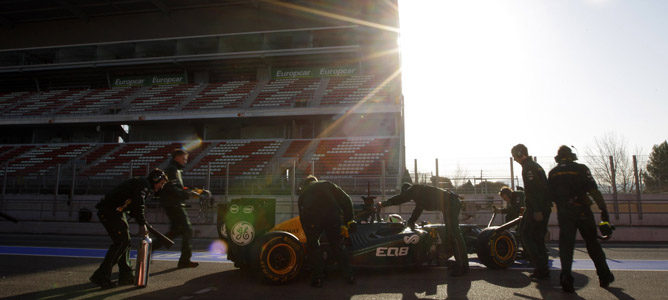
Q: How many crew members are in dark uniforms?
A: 7